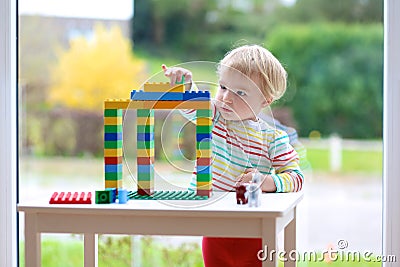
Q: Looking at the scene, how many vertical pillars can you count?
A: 3